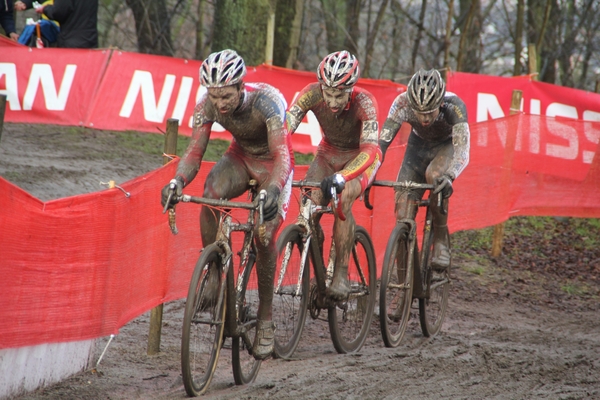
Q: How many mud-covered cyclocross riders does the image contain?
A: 3